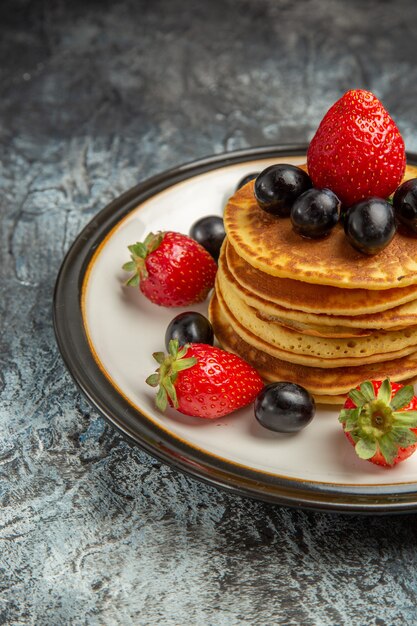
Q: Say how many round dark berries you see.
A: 8